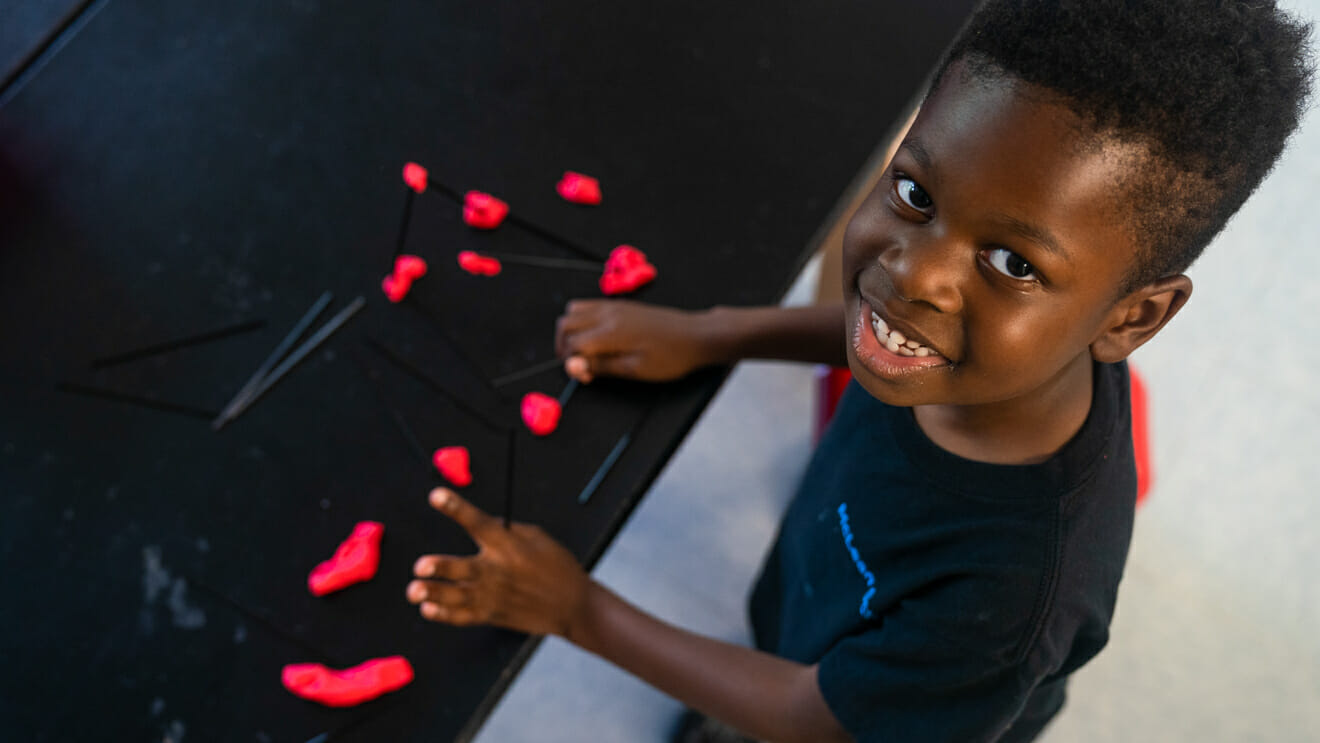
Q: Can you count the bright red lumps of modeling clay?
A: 10